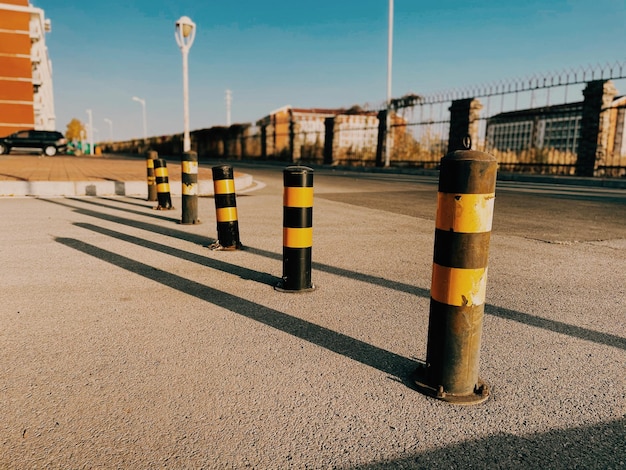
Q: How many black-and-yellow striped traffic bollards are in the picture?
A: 6